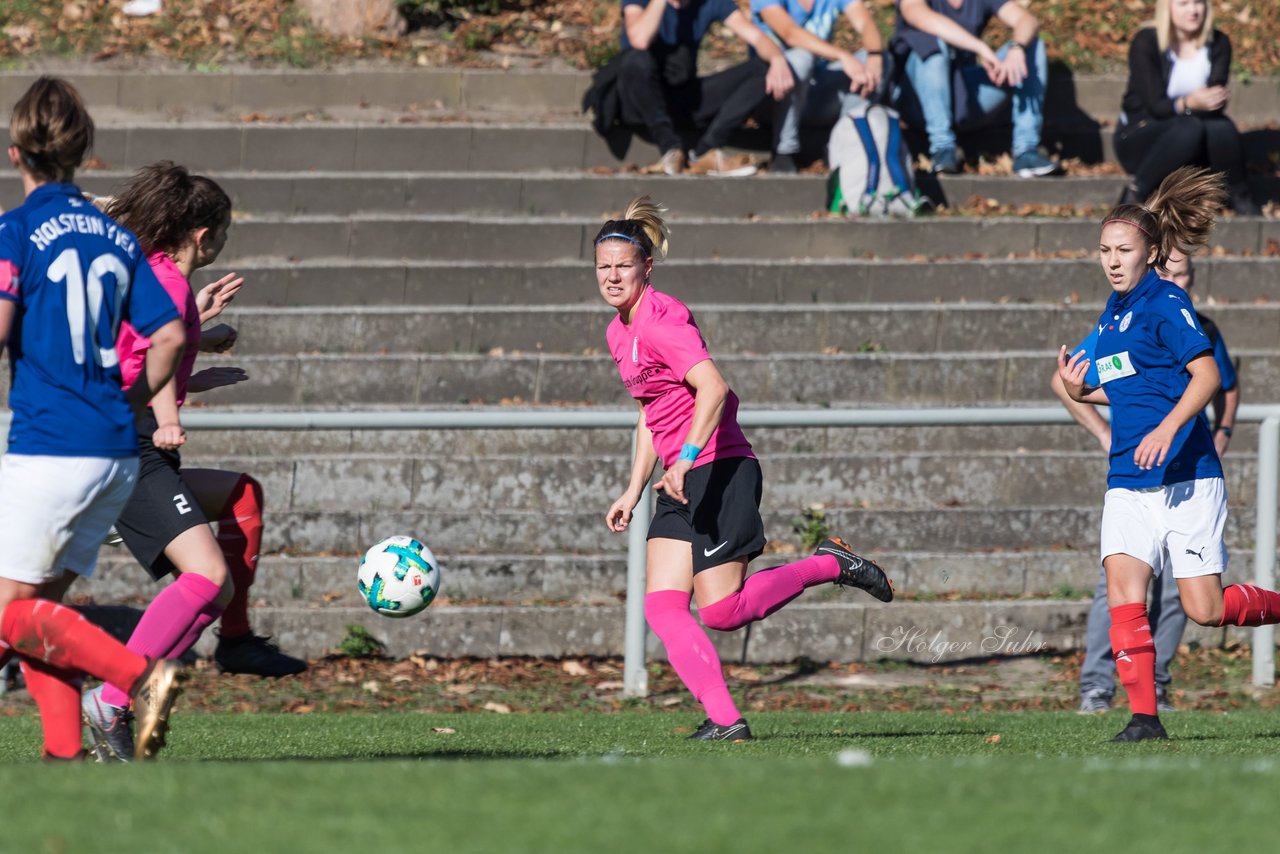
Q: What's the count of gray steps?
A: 12